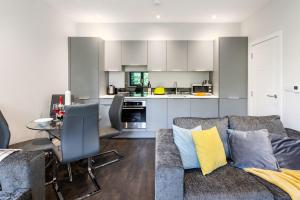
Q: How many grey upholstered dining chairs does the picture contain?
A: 4